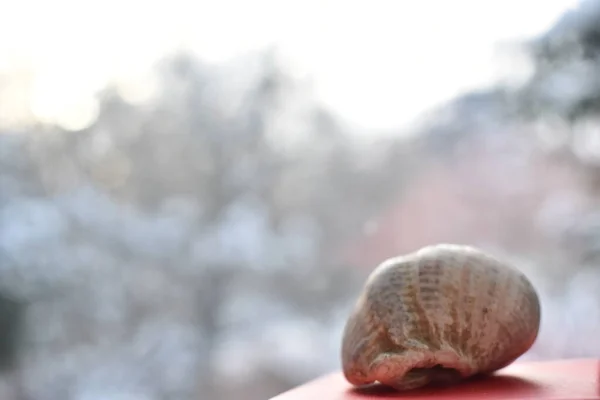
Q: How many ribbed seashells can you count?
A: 1